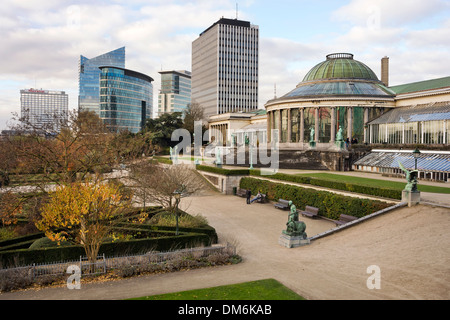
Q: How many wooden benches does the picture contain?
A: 5